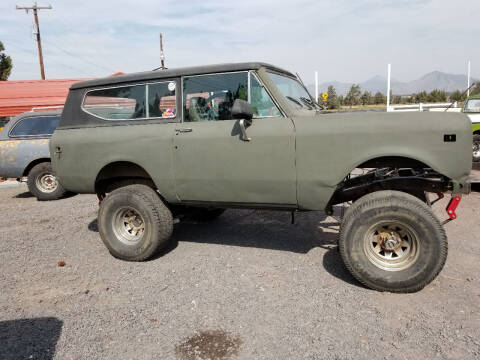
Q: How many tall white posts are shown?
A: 3